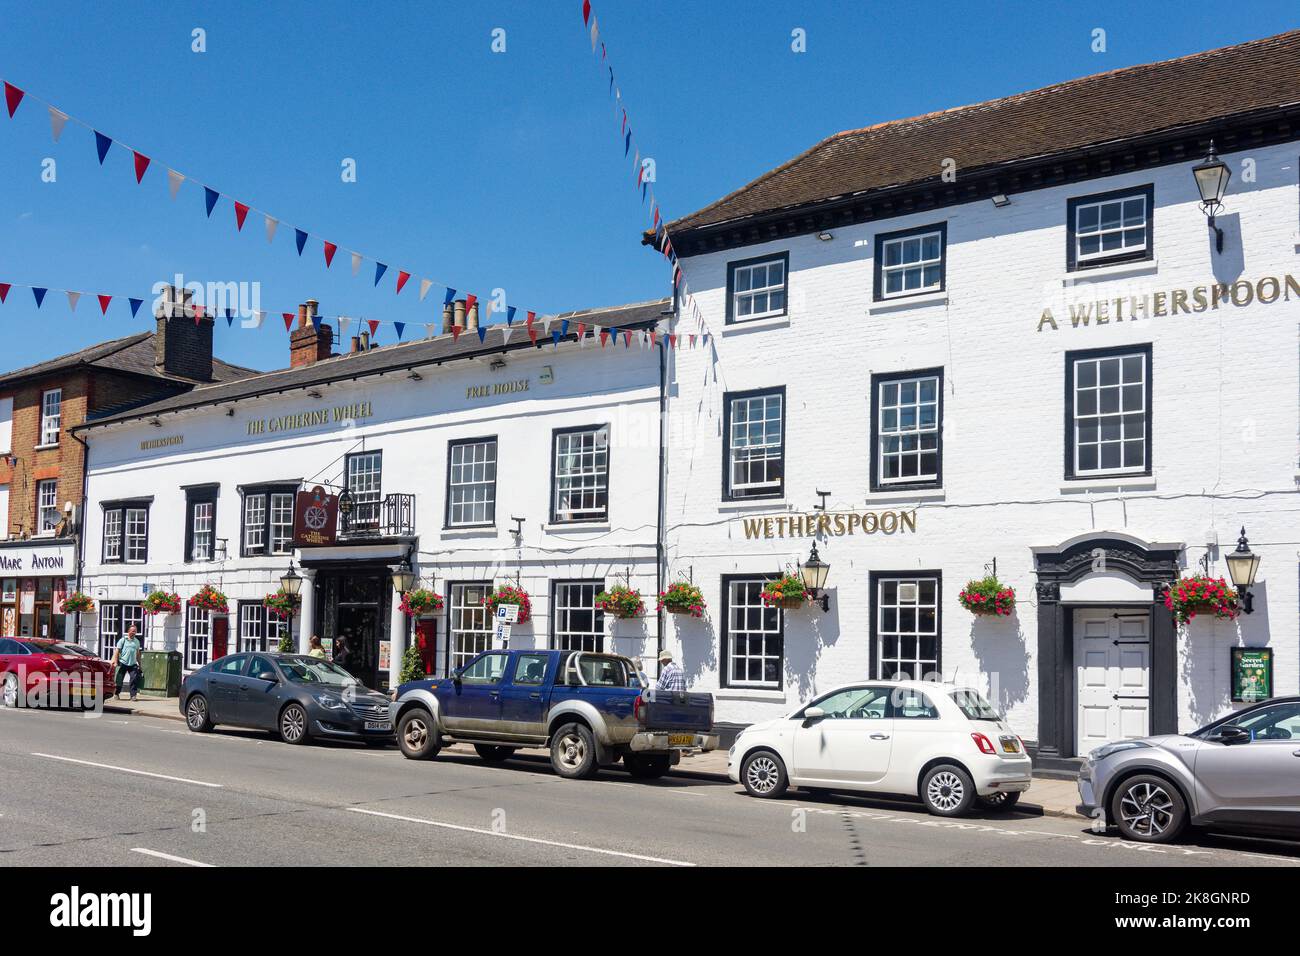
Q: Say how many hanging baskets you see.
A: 11